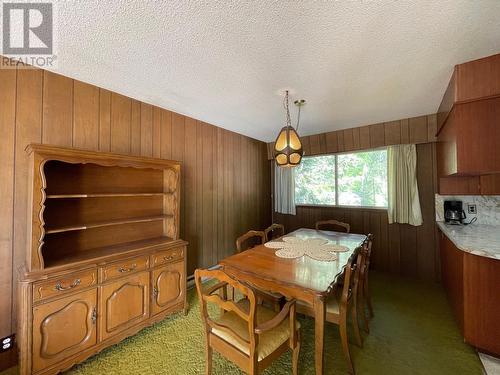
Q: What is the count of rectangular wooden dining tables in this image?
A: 1